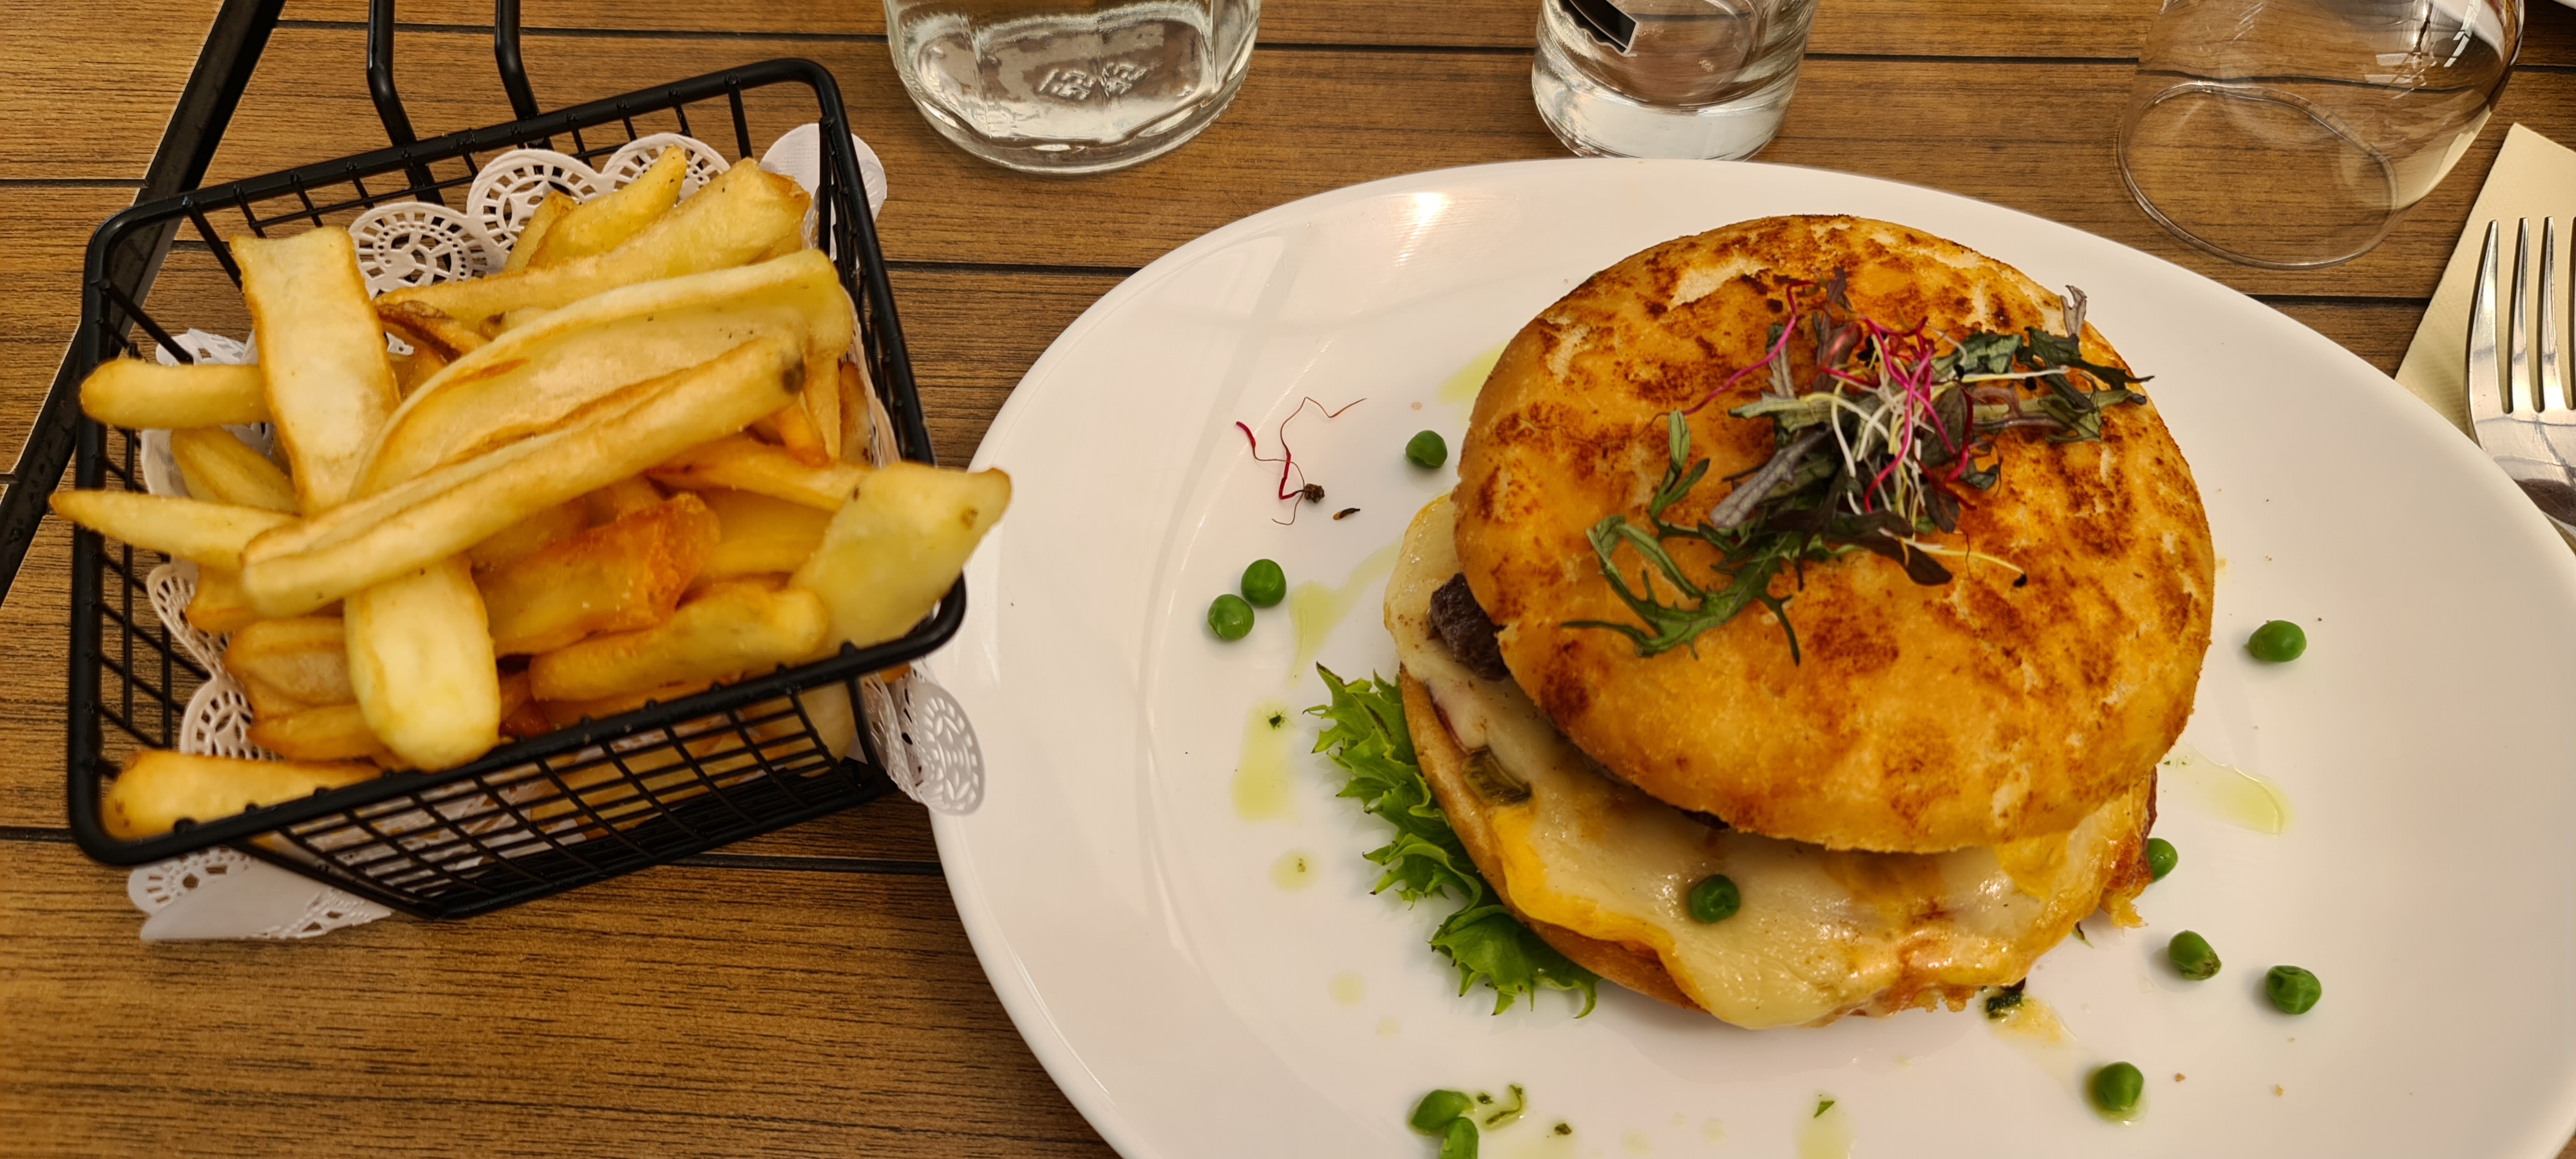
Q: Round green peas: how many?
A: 11